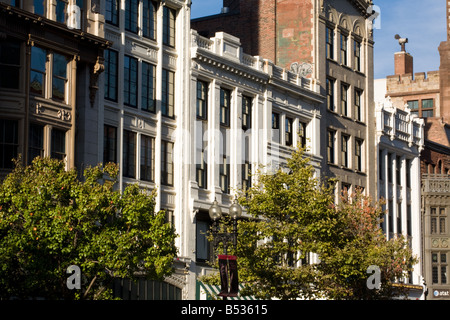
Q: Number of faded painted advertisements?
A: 1